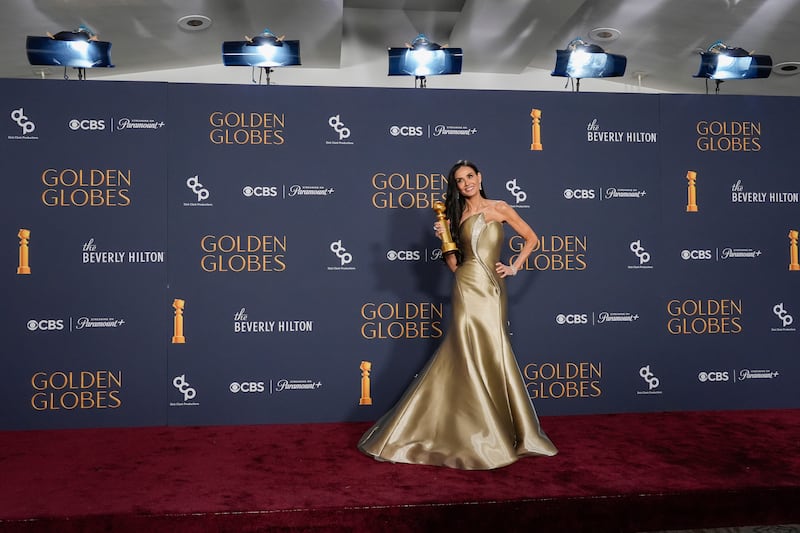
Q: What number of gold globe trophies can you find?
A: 7